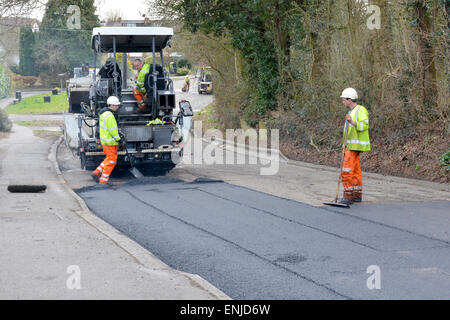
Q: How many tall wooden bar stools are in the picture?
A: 0